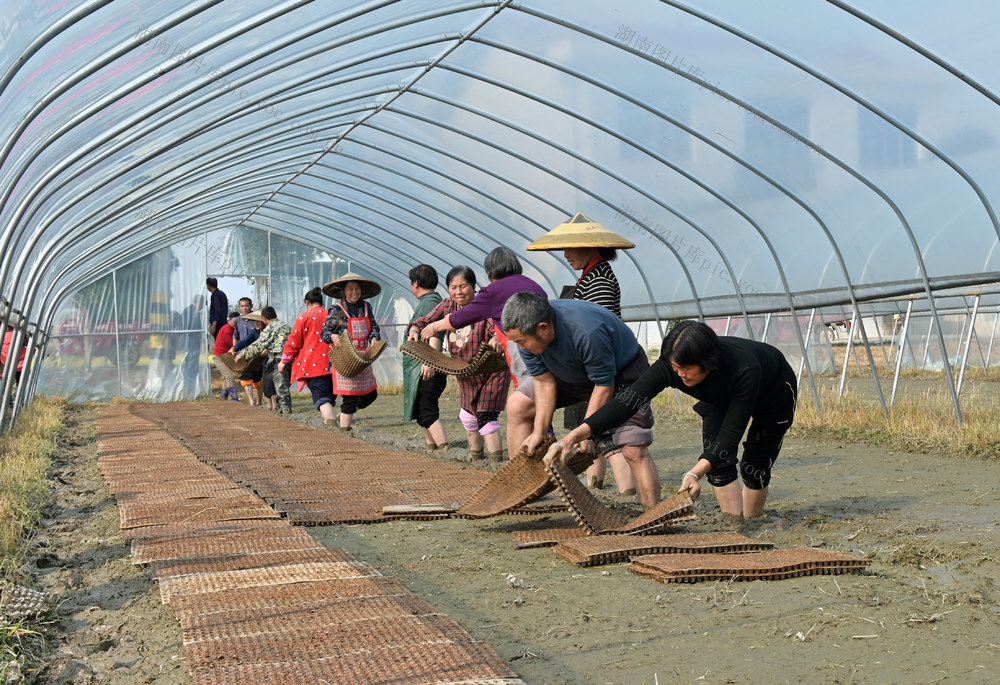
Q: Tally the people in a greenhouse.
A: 13